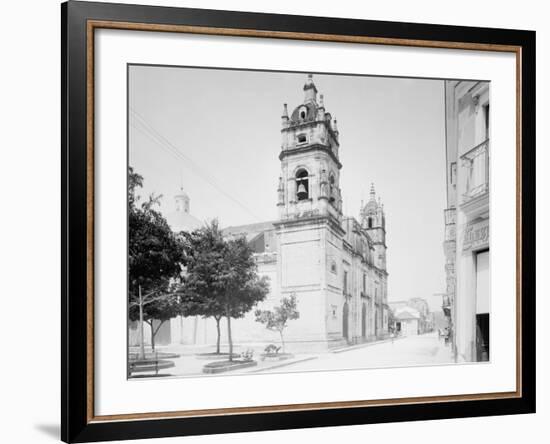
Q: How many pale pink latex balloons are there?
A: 0